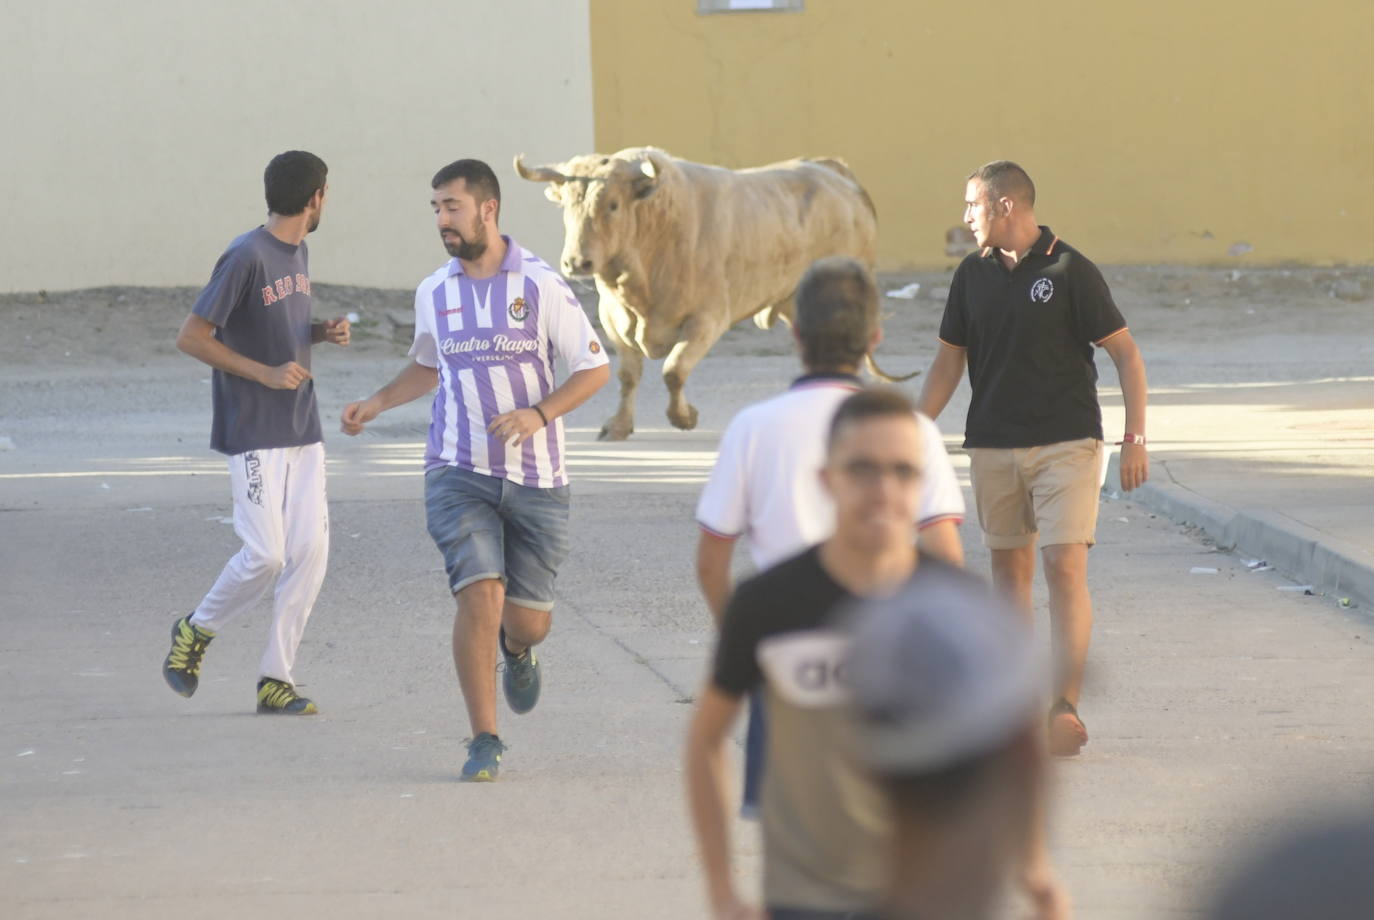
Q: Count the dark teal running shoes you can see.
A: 2